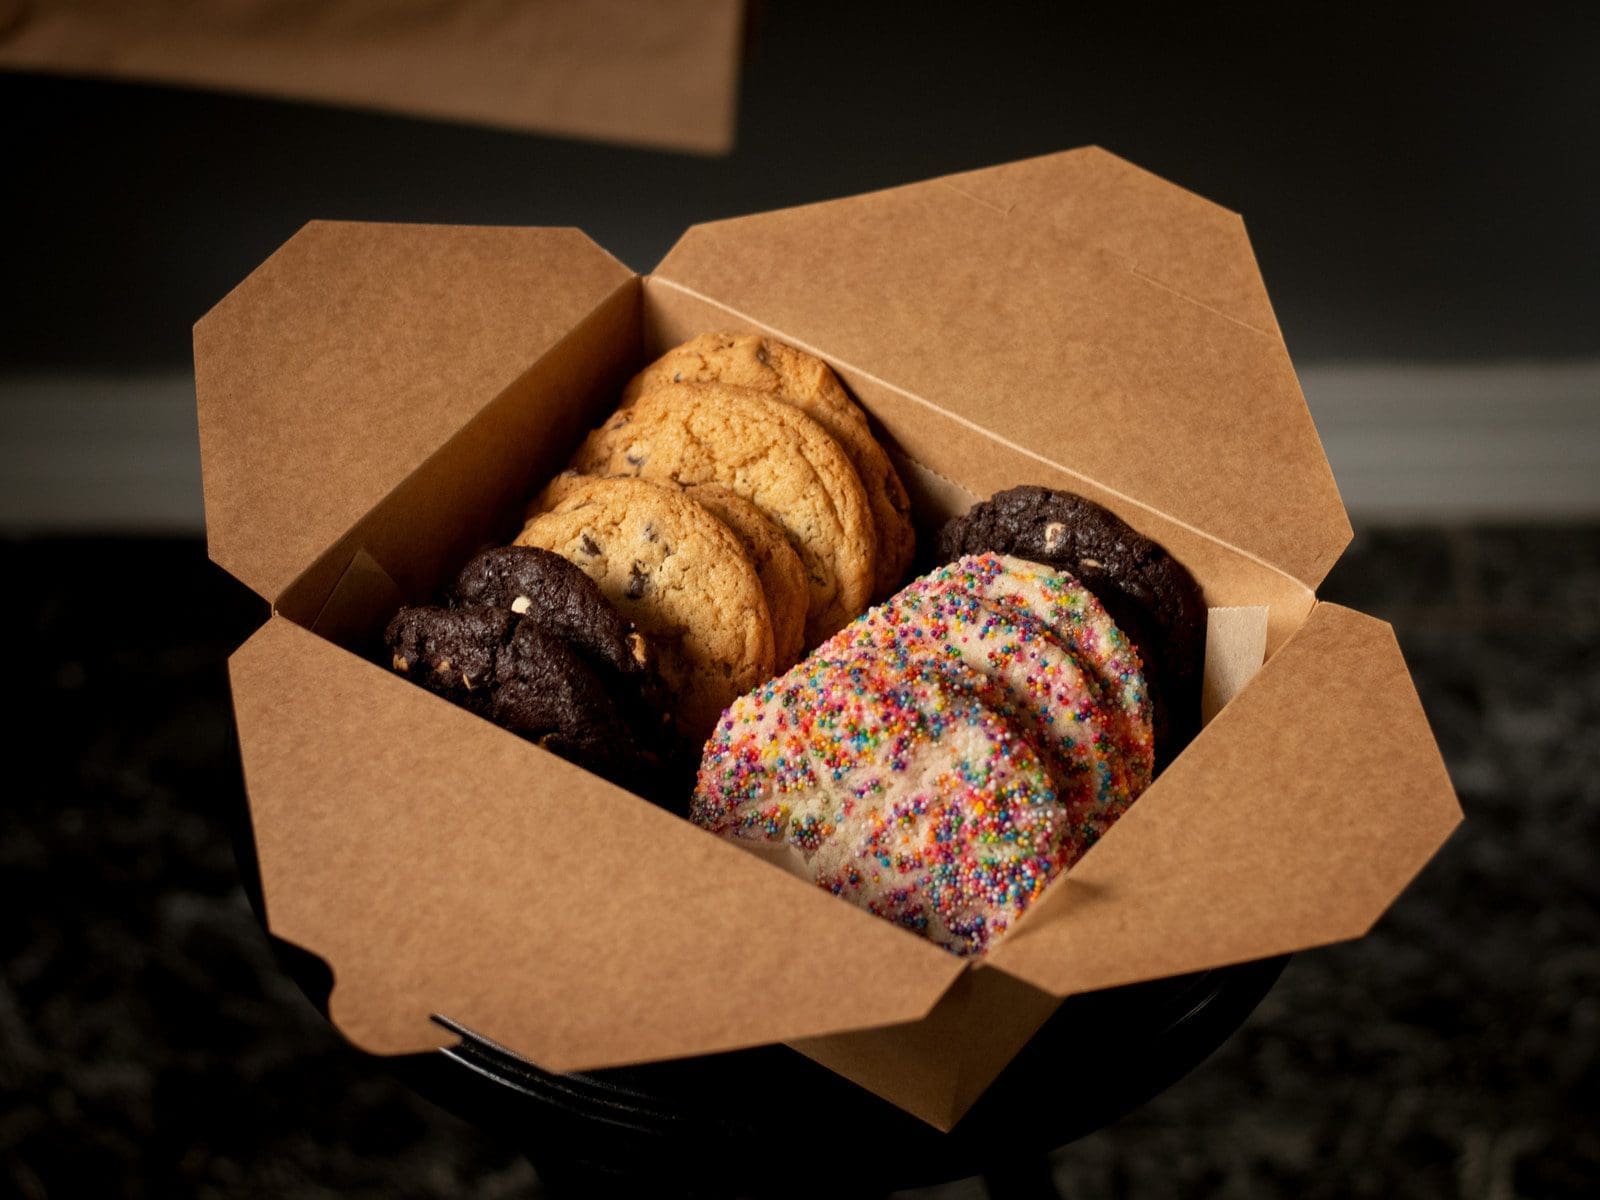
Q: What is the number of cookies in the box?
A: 10